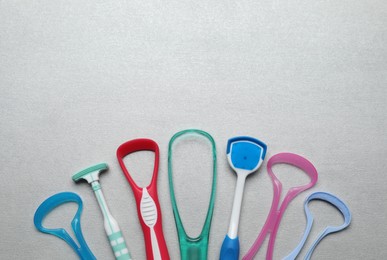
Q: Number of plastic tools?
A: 7